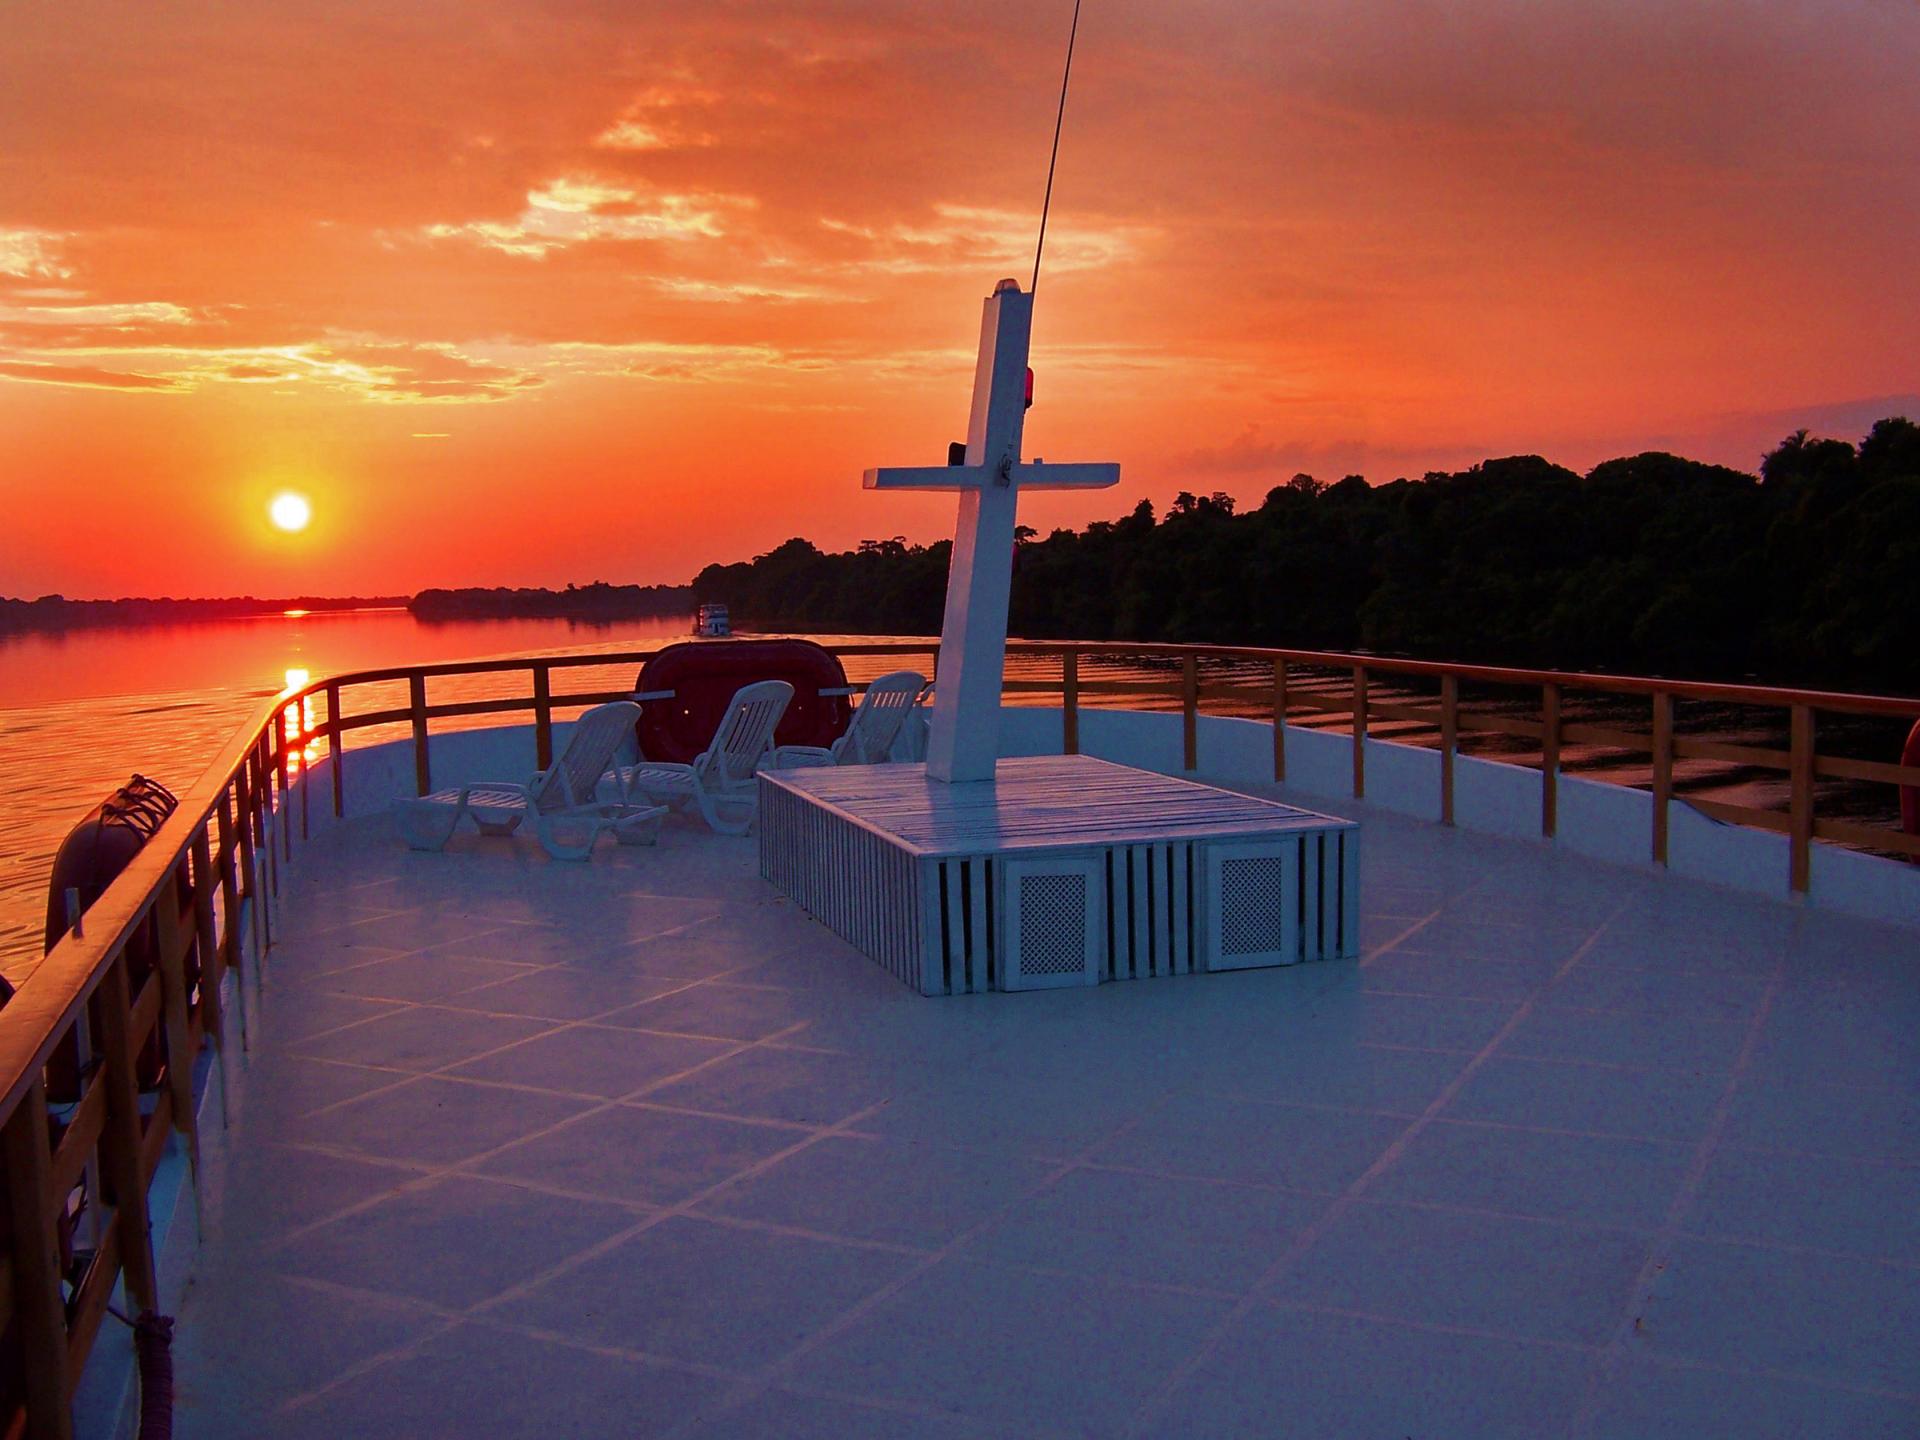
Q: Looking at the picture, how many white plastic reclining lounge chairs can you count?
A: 3